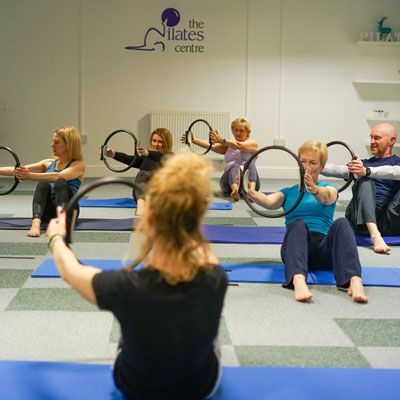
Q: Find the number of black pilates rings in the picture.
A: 6